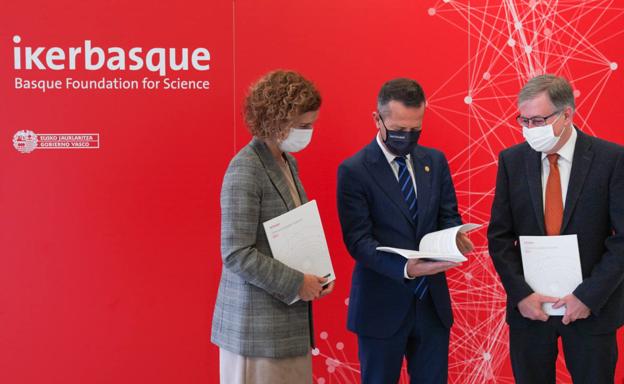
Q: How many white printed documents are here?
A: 3